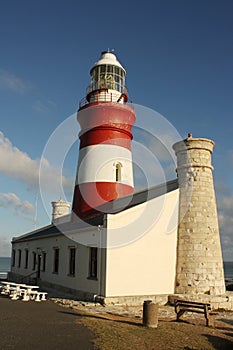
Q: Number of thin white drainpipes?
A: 1